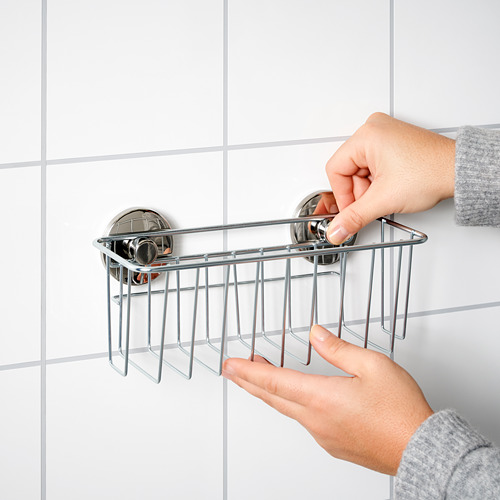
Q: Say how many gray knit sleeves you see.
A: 2